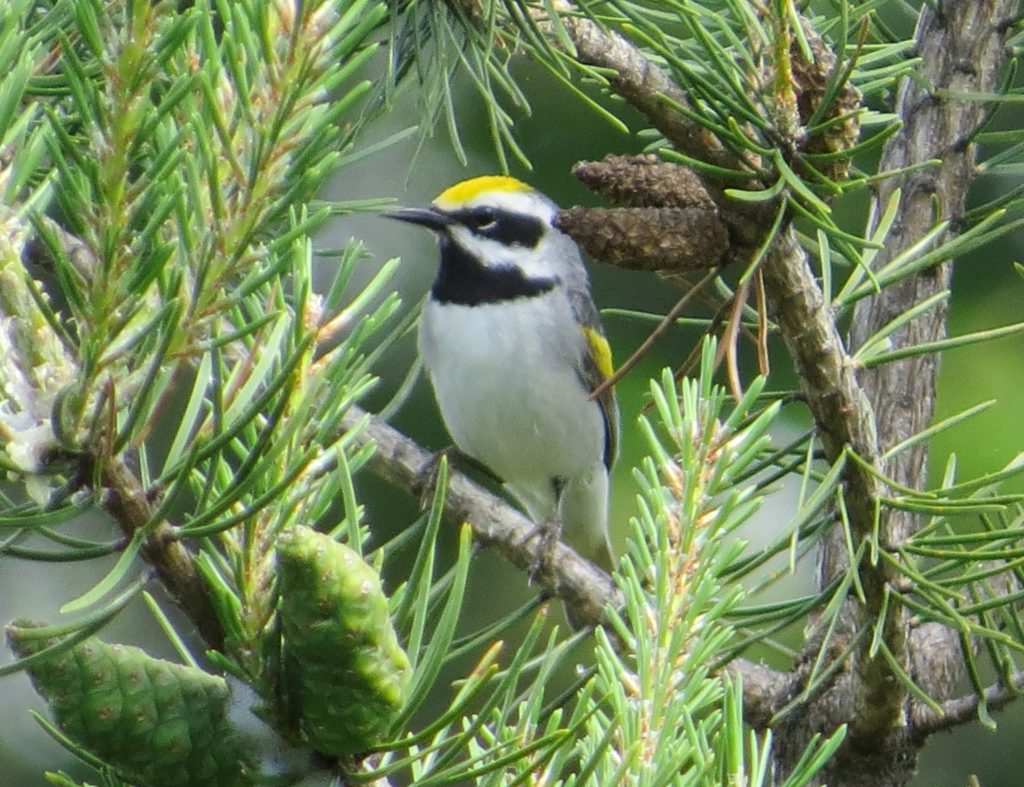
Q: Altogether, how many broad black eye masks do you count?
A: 1